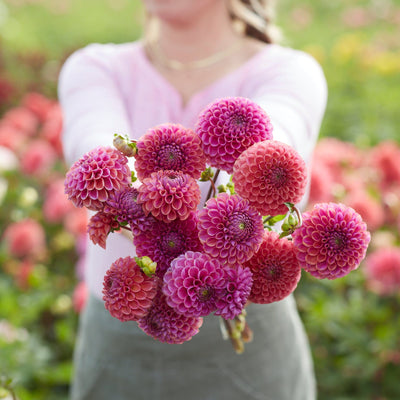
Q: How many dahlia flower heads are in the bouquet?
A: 15